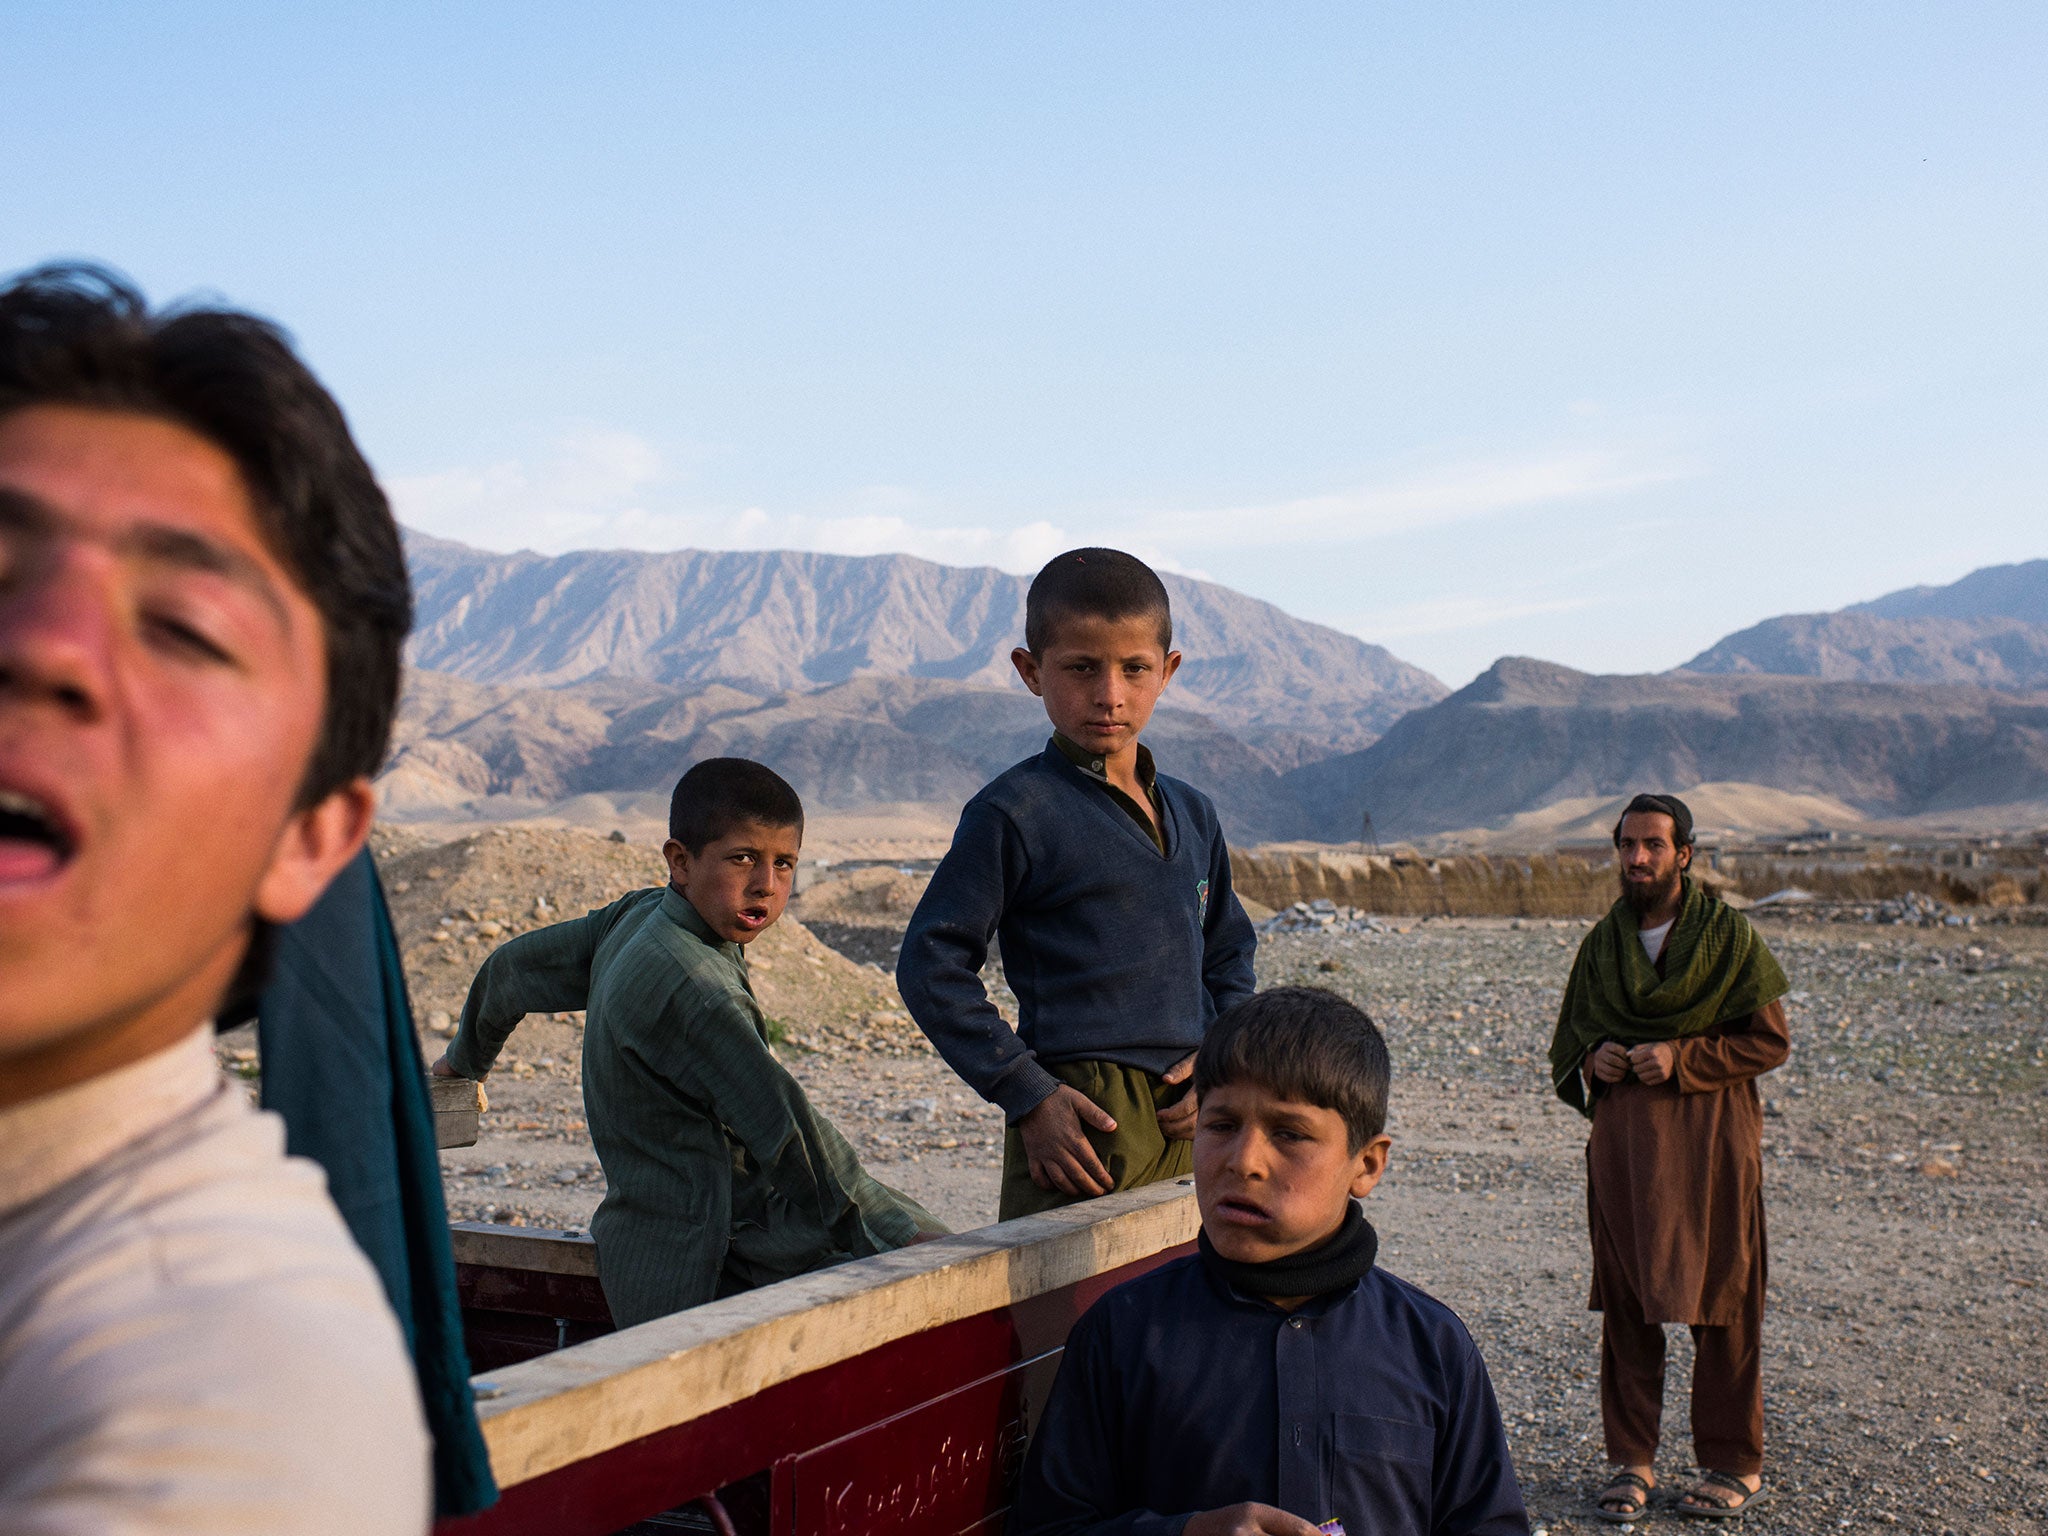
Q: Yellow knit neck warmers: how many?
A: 0